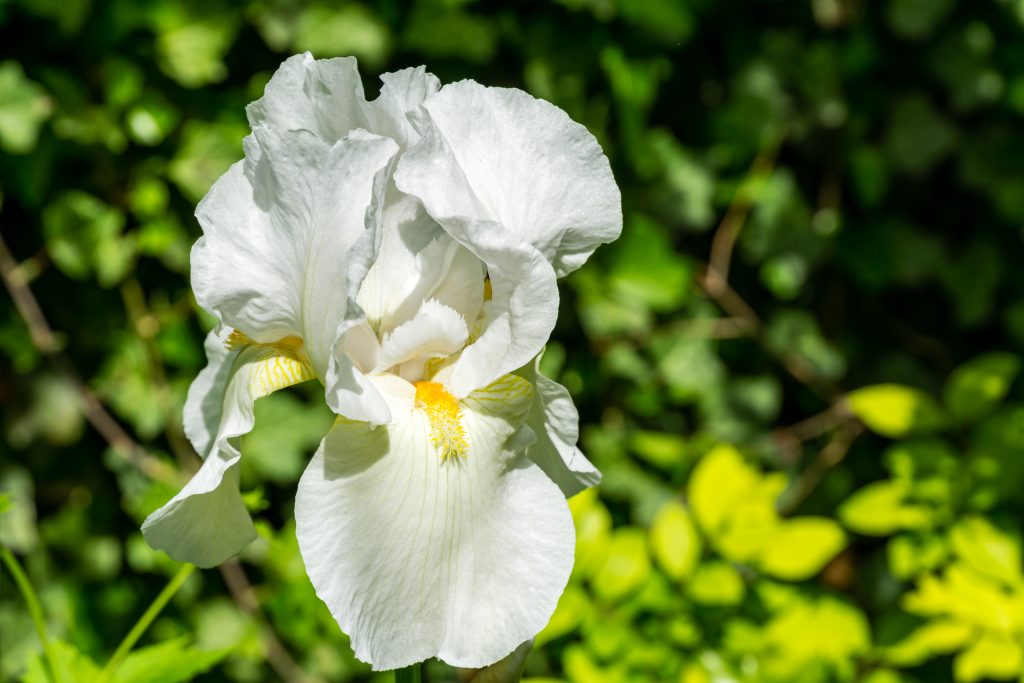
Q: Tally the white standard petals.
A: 3